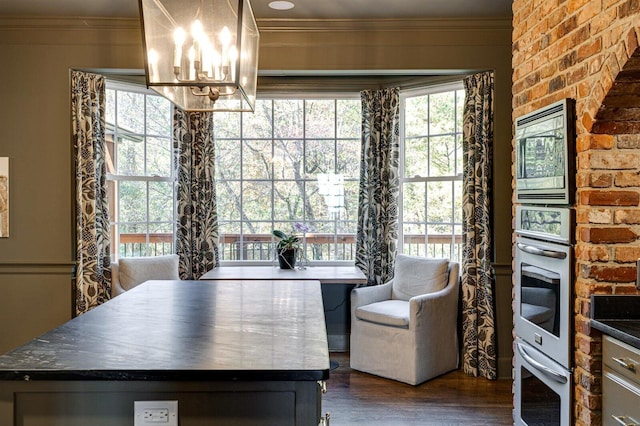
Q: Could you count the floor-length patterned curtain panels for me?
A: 4